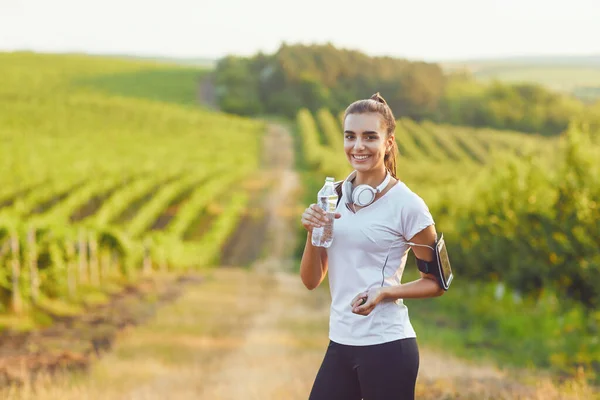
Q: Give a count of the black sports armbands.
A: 1